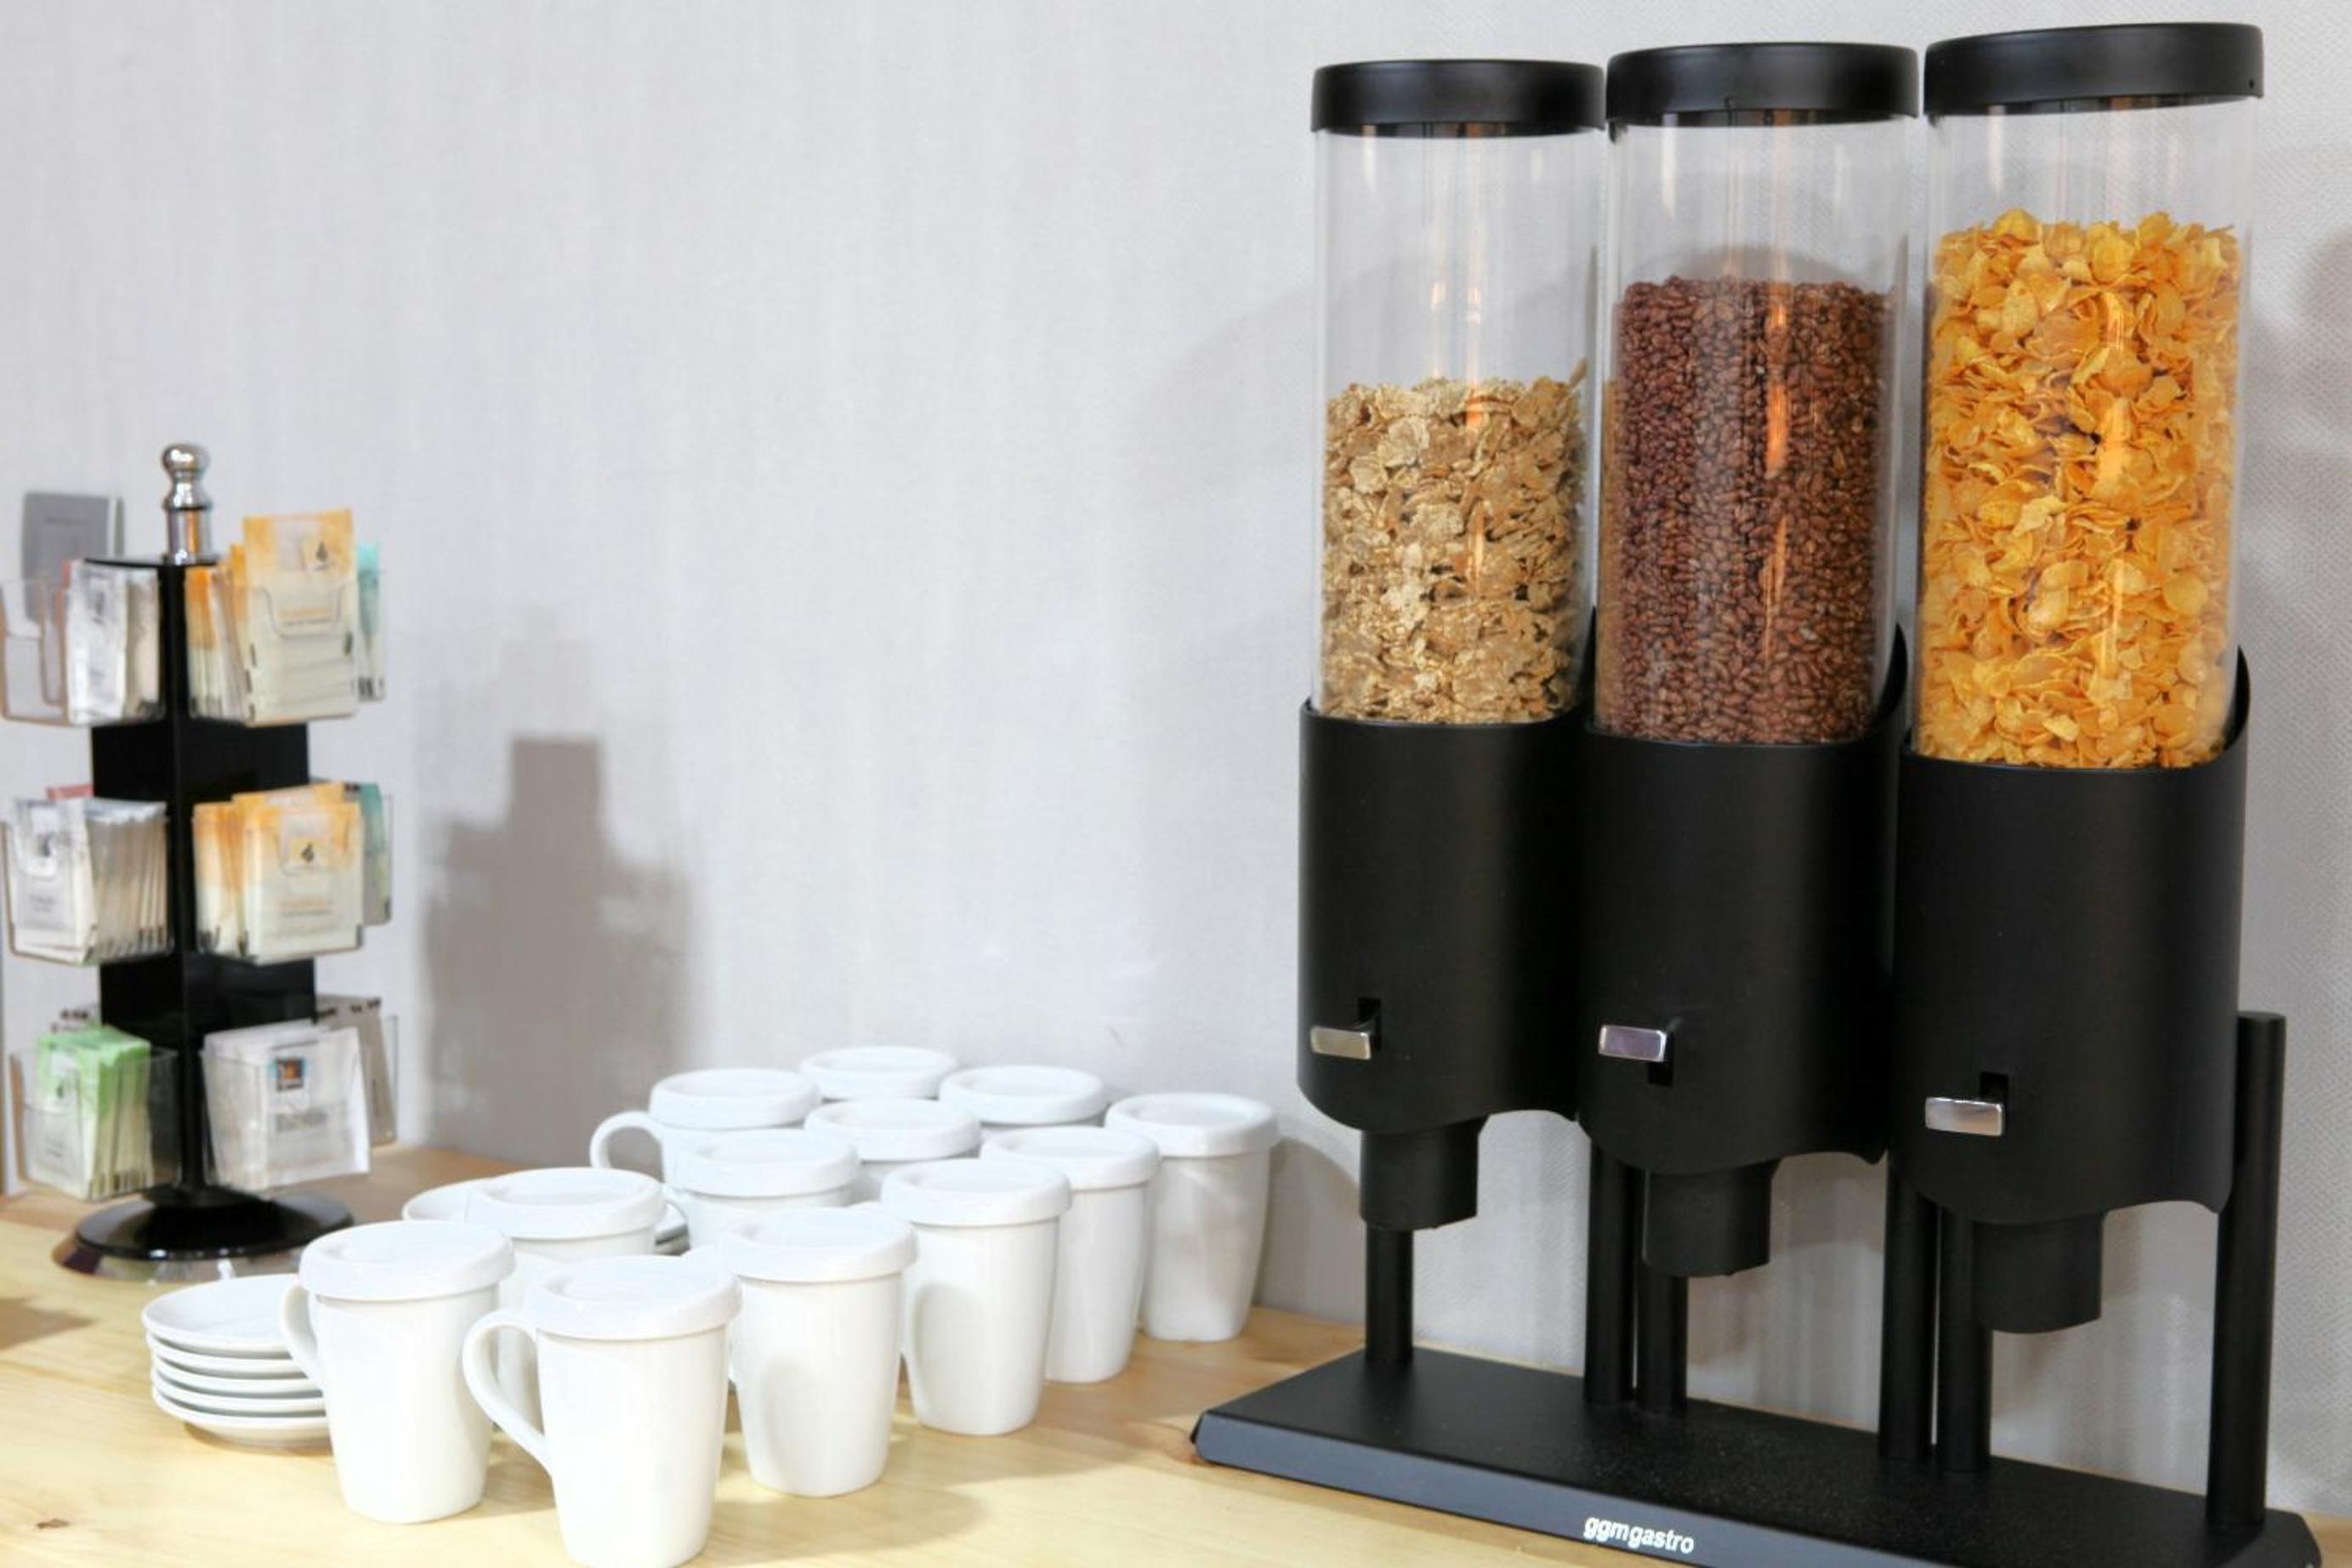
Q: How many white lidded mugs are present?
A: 12